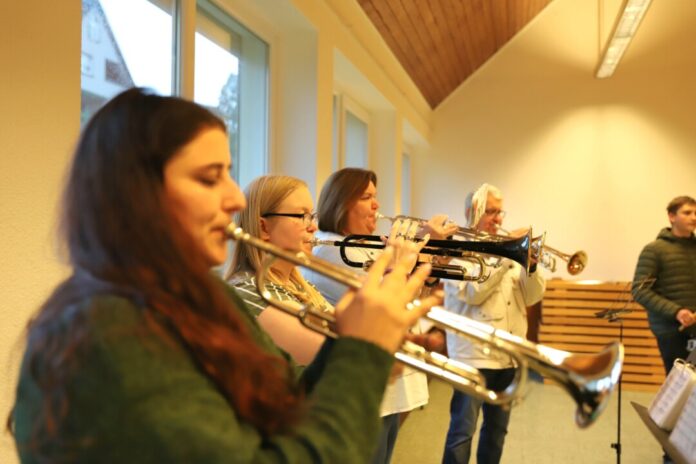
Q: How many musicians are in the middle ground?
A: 3